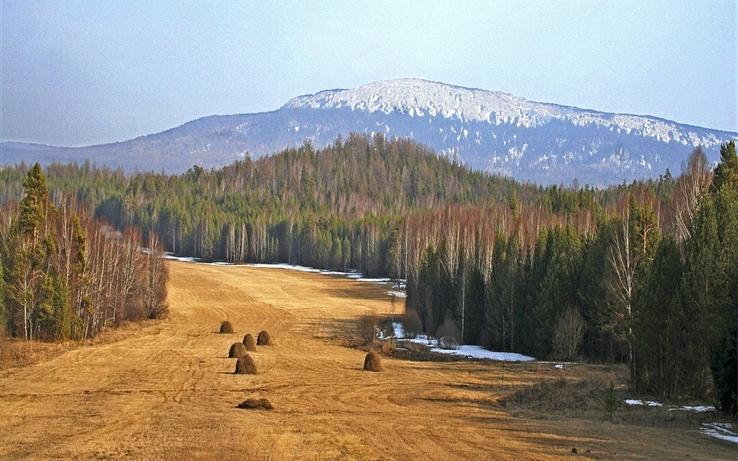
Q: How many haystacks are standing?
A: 6